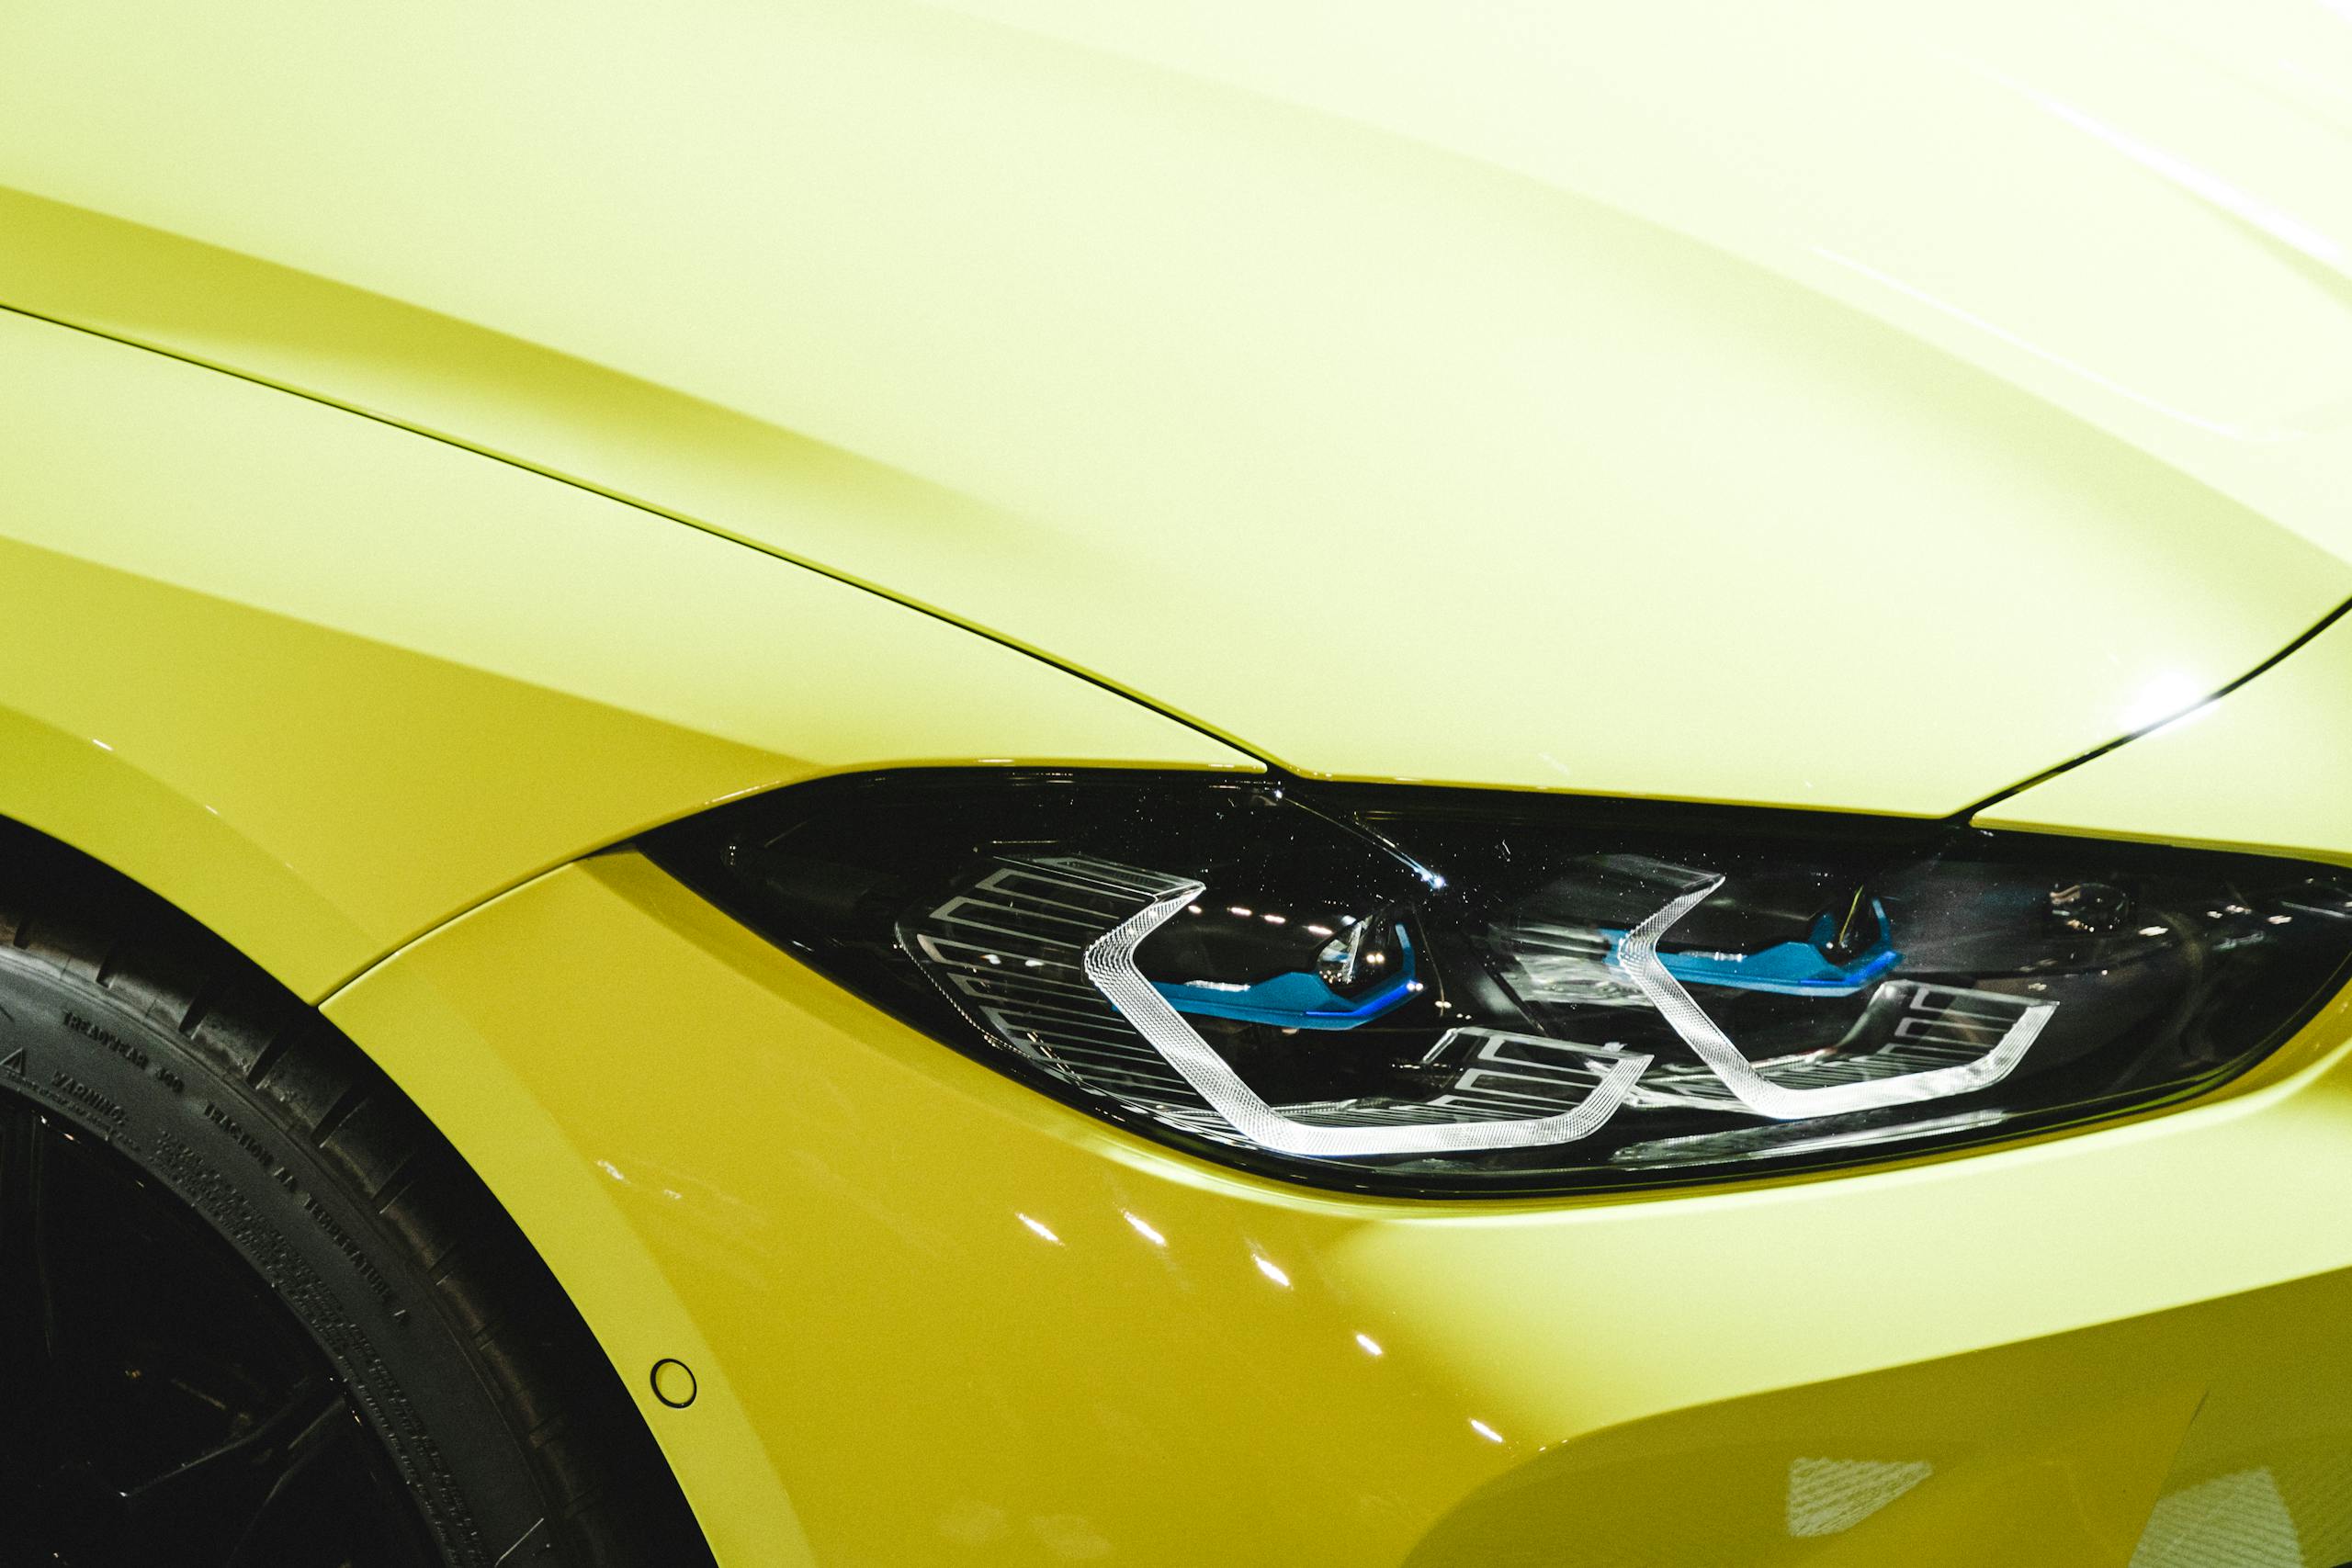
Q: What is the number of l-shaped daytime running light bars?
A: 2